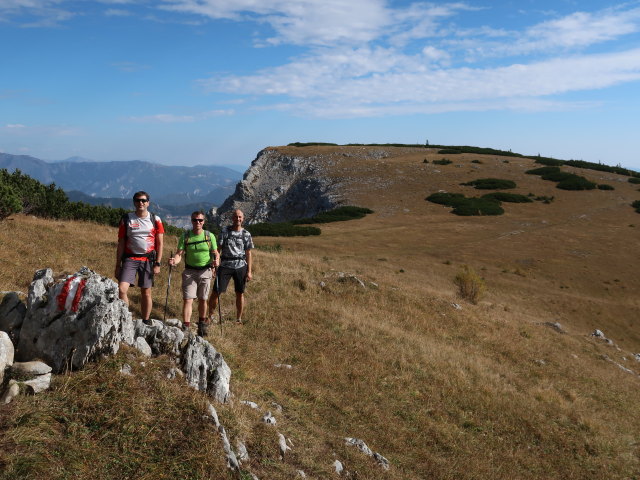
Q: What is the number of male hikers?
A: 3